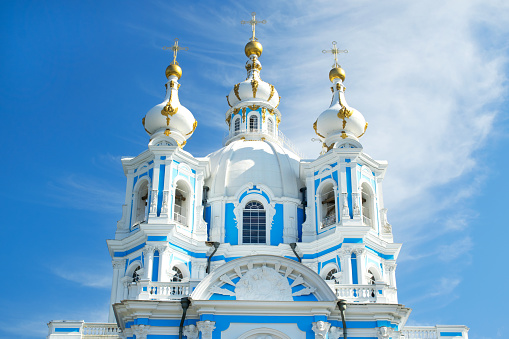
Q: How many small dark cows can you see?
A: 0